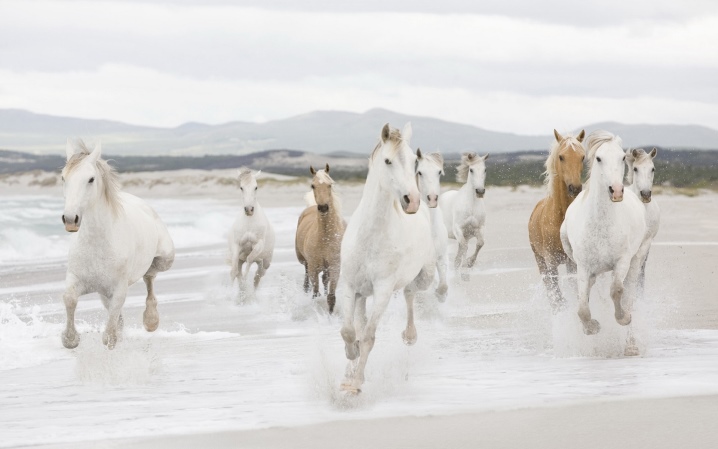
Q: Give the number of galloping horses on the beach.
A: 9